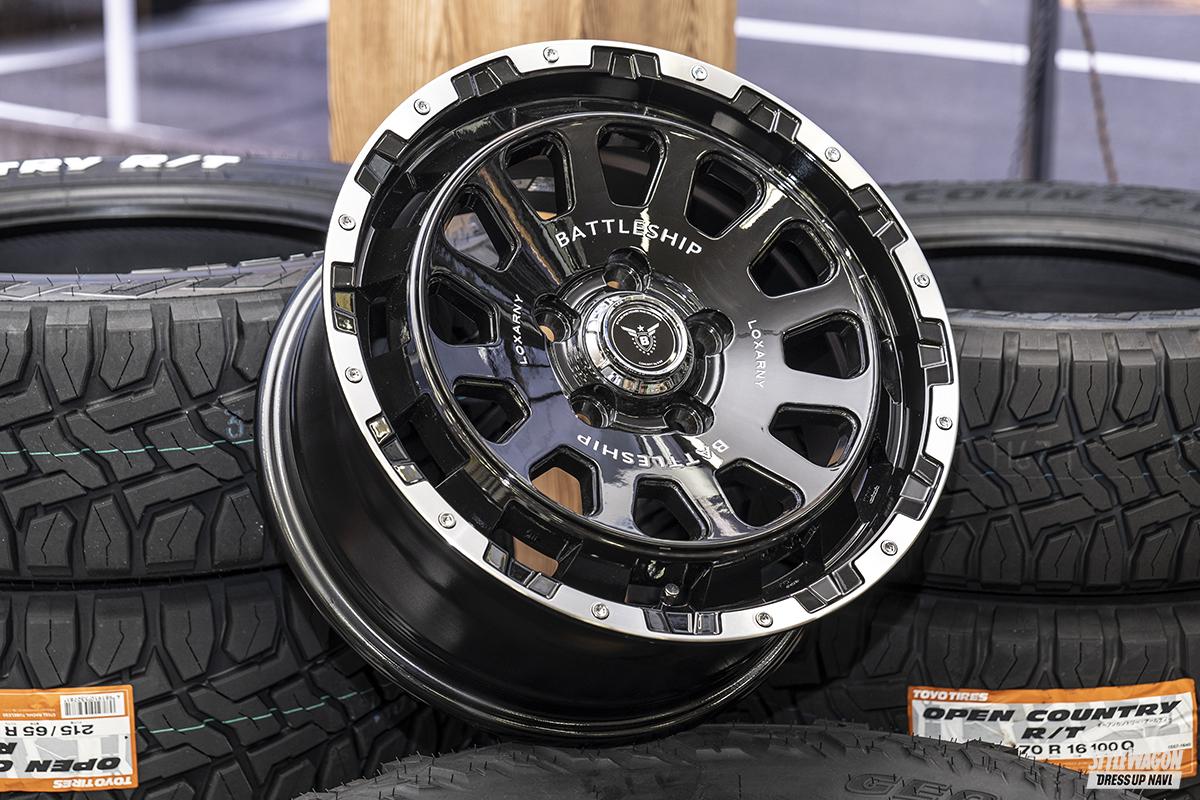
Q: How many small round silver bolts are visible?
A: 12